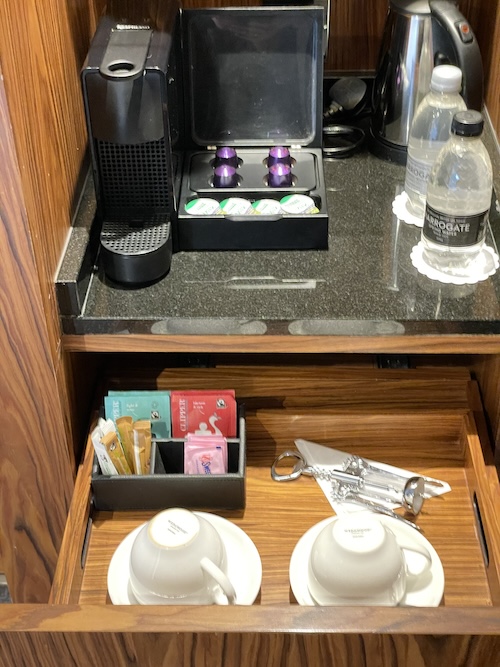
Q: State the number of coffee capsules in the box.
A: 4